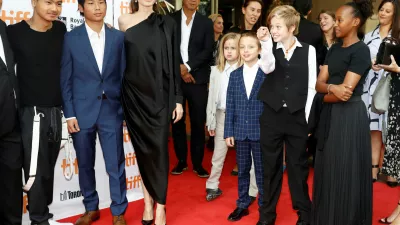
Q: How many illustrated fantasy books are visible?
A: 0